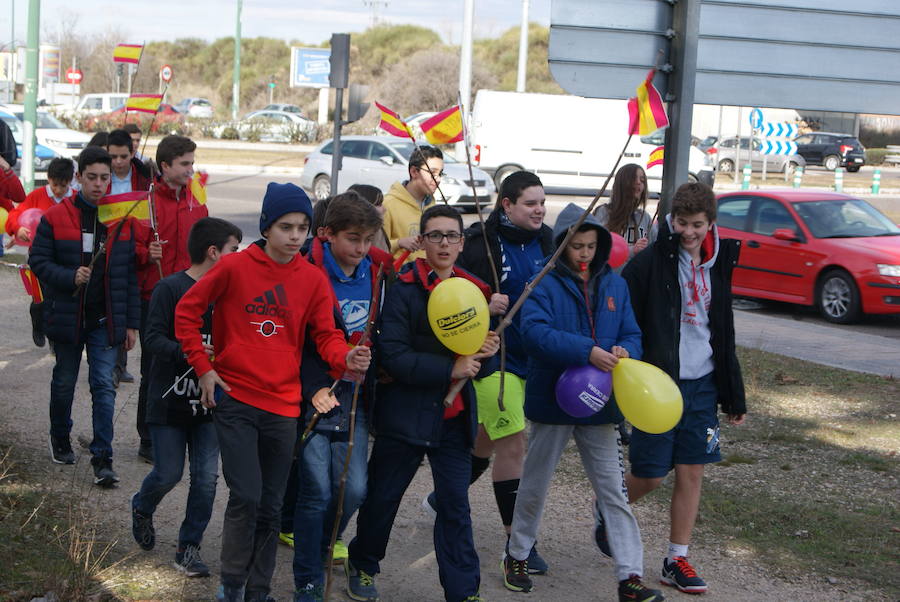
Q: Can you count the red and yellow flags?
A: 9